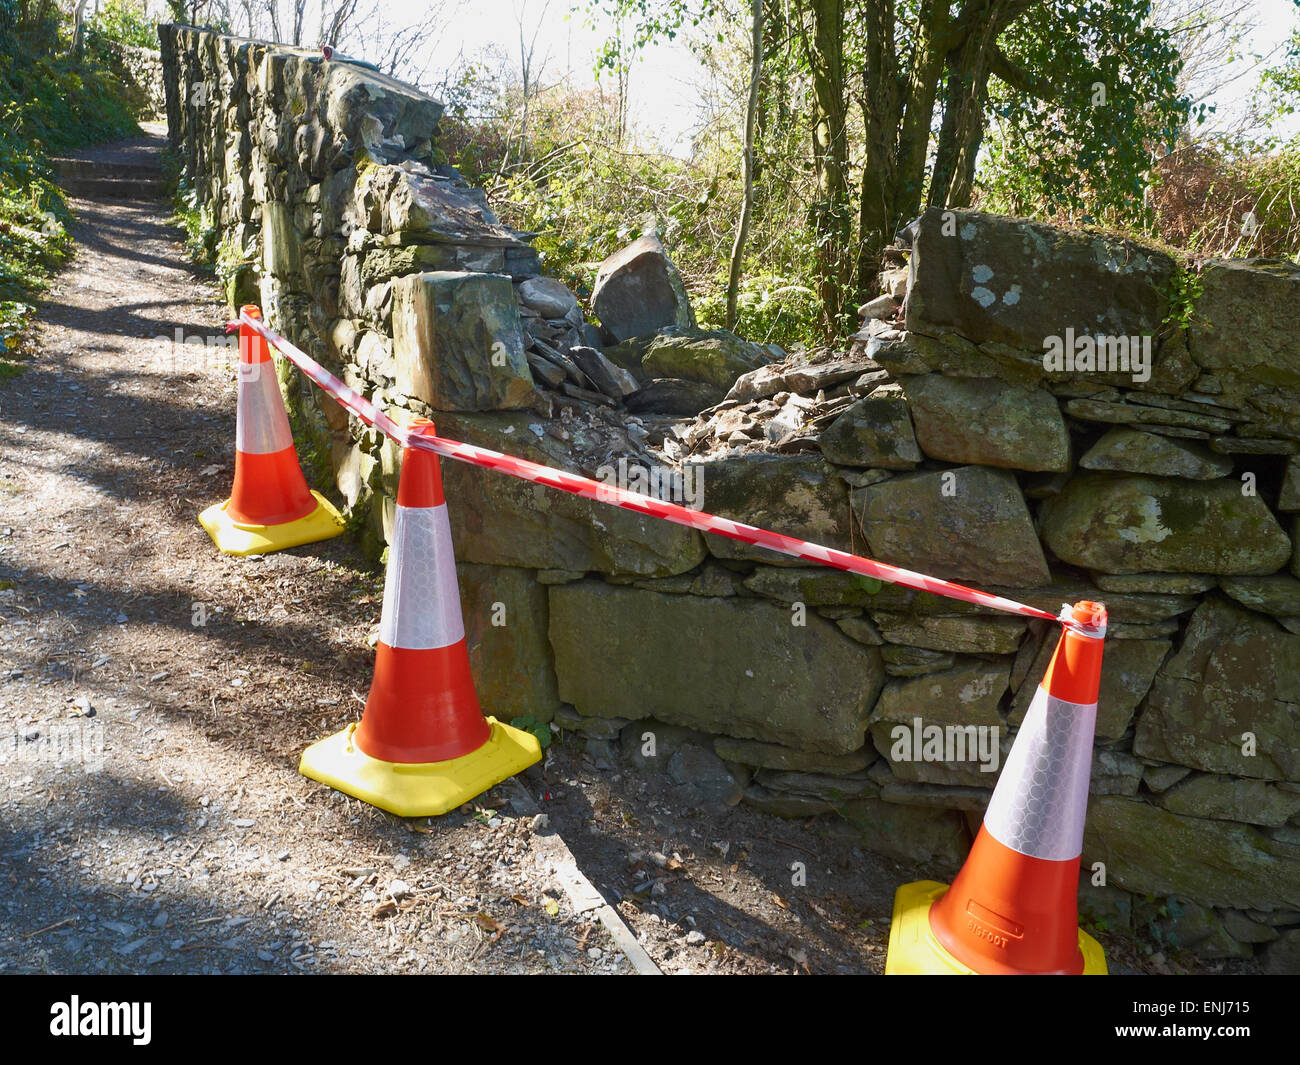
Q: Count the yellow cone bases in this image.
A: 3